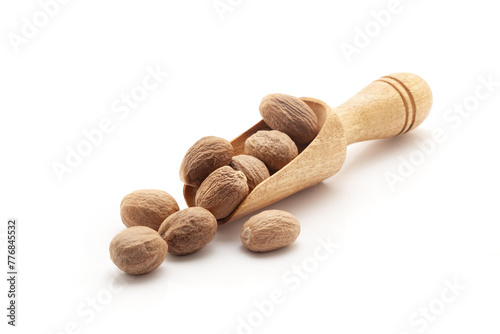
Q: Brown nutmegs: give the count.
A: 9